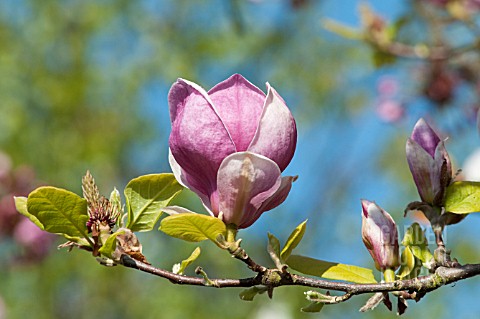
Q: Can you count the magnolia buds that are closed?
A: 2